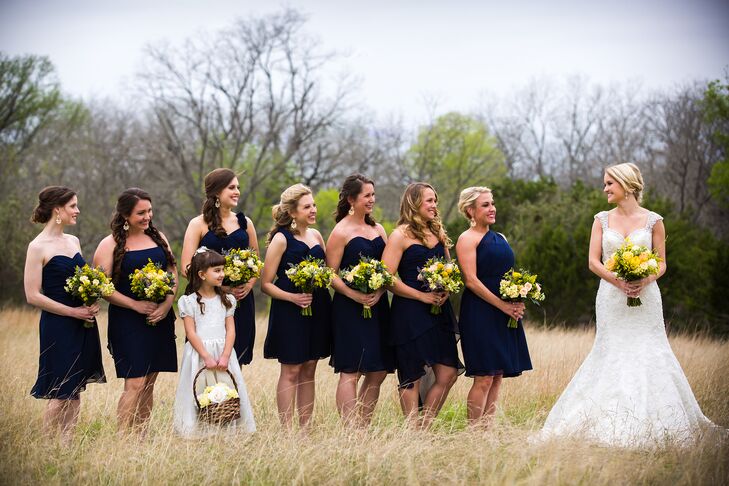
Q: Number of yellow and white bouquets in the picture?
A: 8